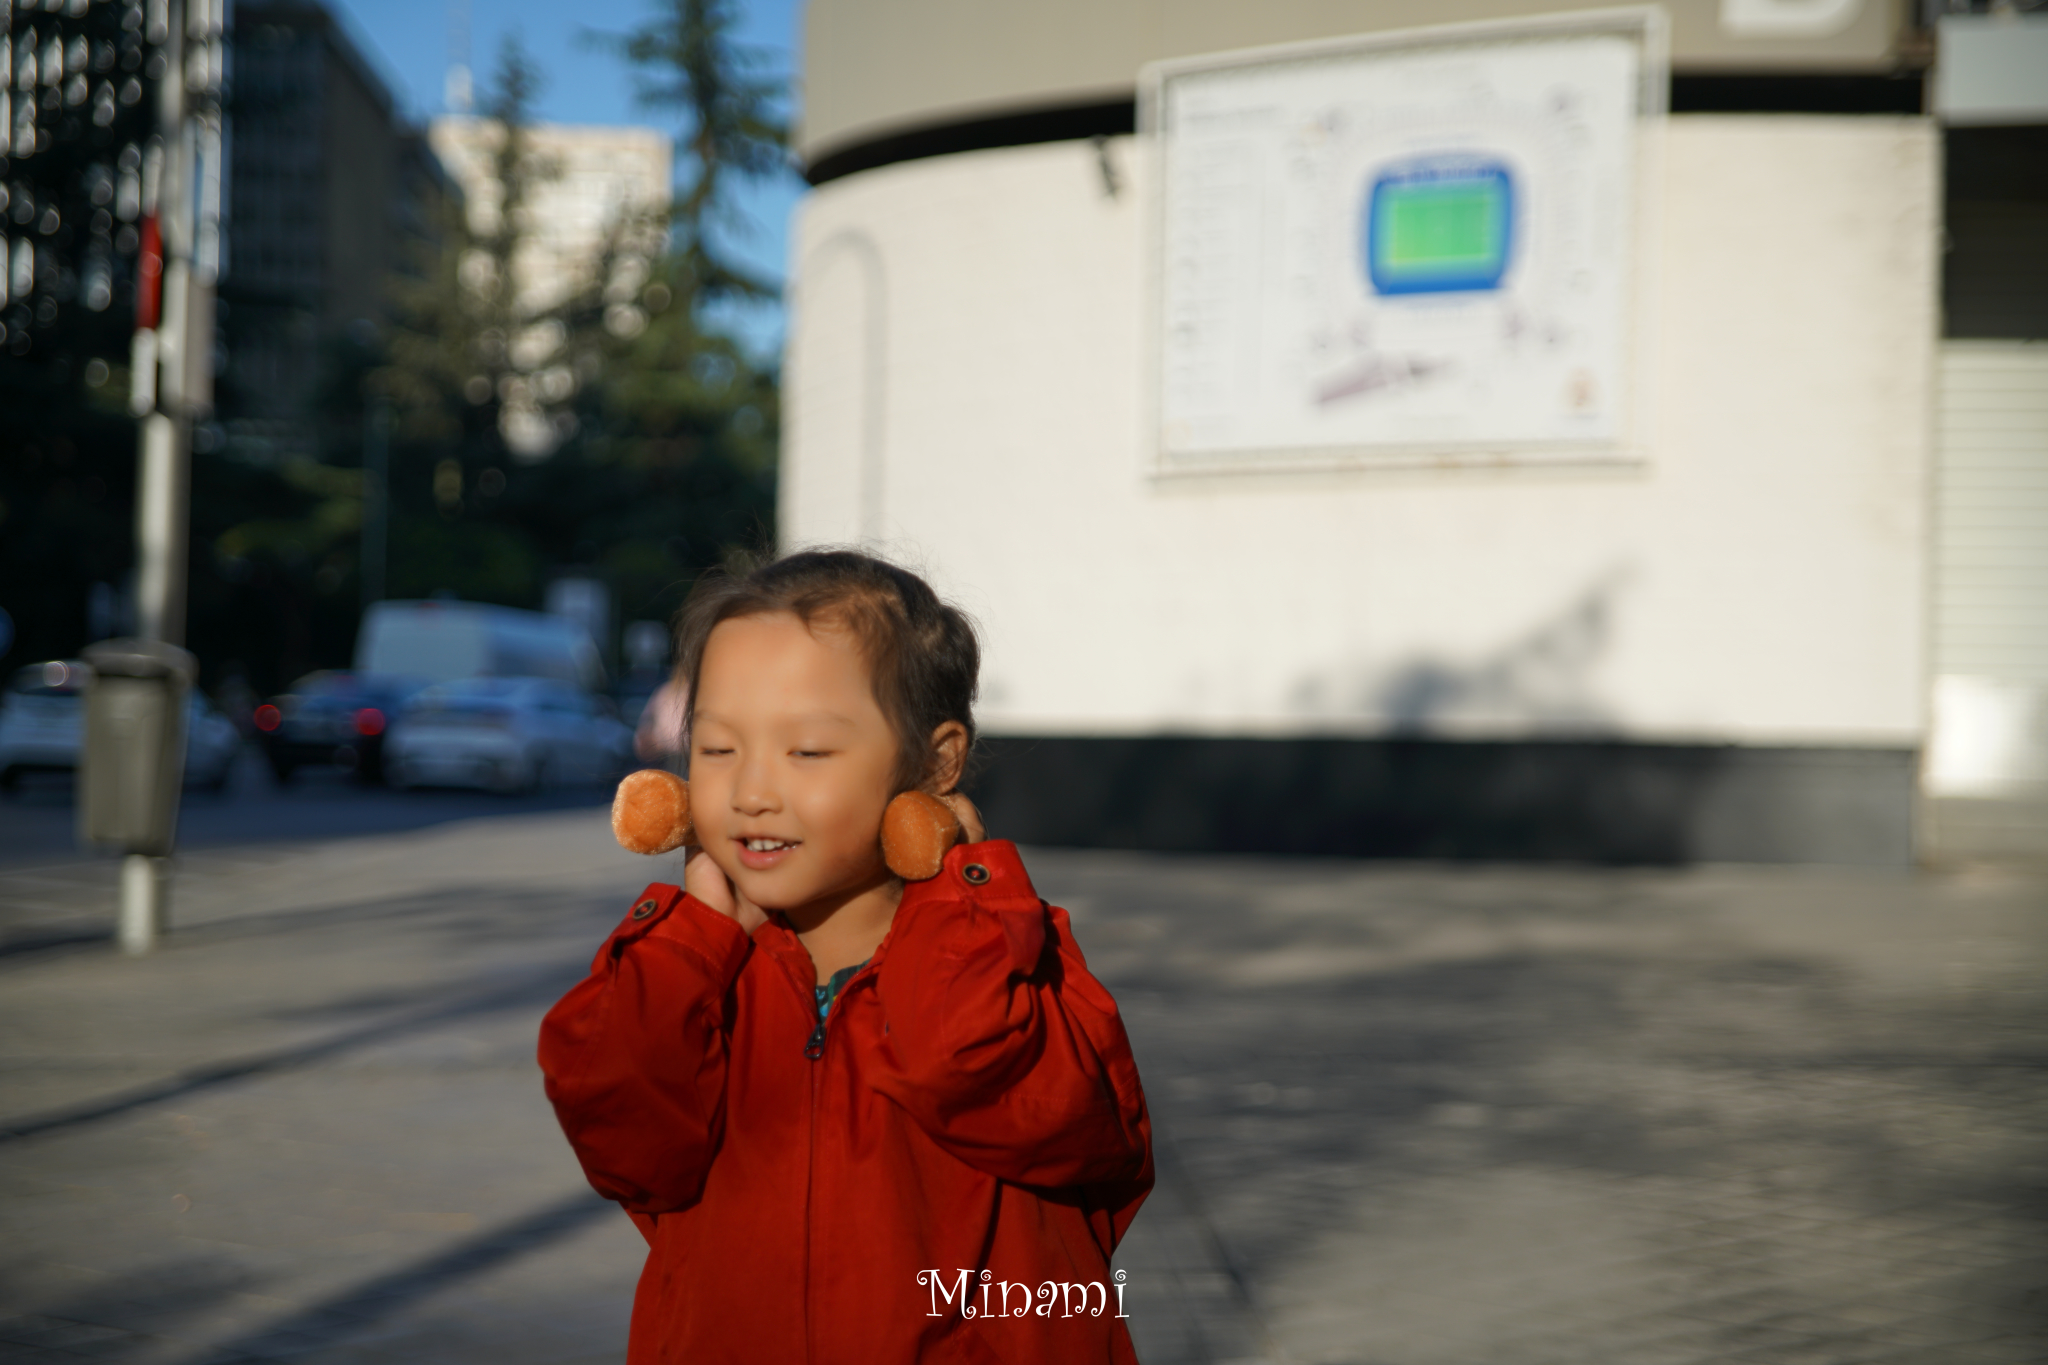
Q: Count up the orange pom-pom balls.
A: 2